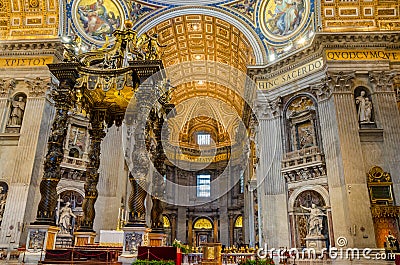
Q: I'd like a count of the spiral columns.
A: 4